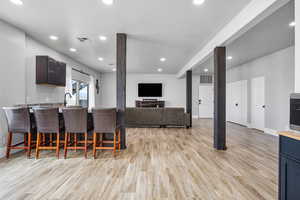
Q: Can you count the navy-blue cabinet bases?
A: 1